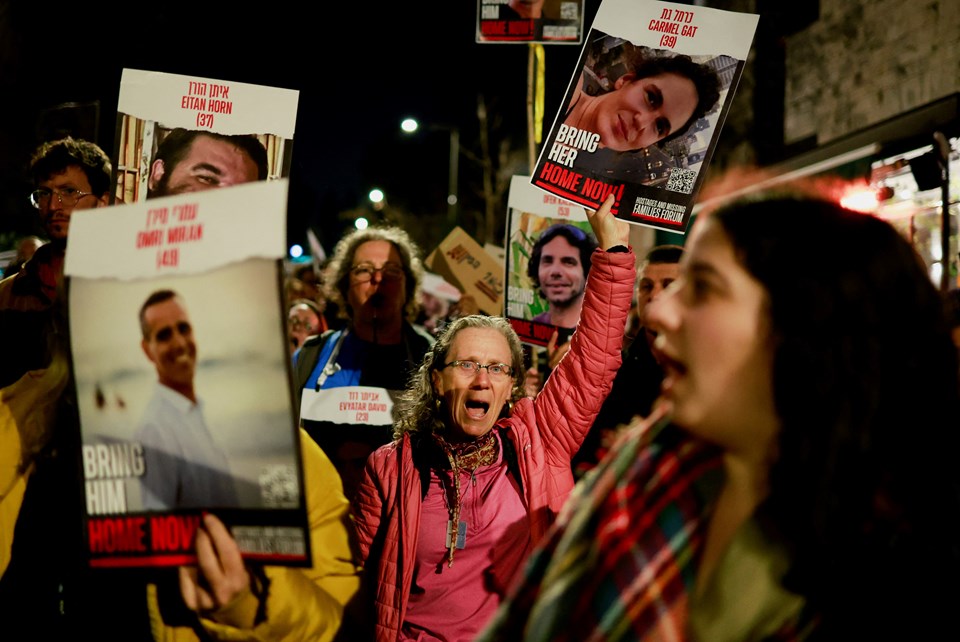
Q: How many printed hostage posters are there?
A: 6